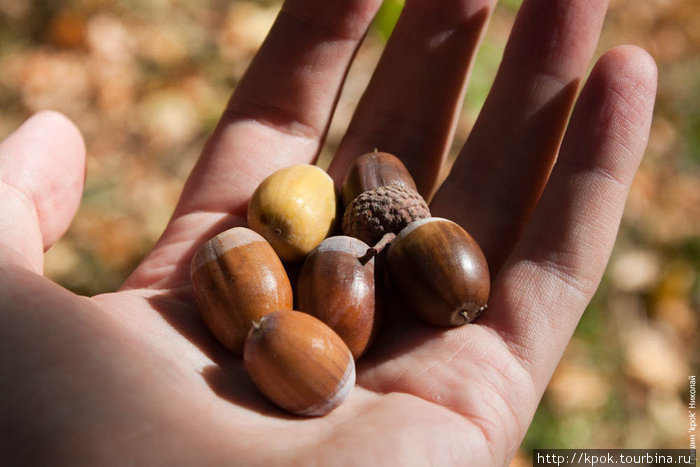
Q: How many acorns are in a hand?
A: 6